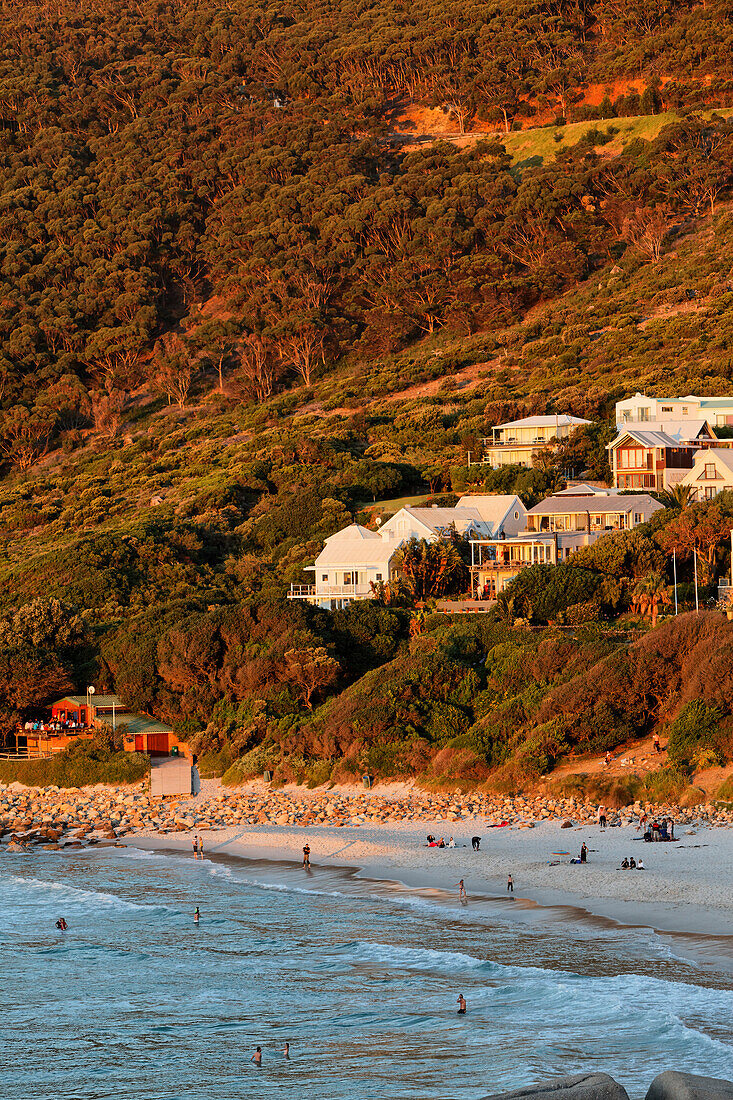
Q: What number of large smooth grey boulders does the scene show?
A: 2